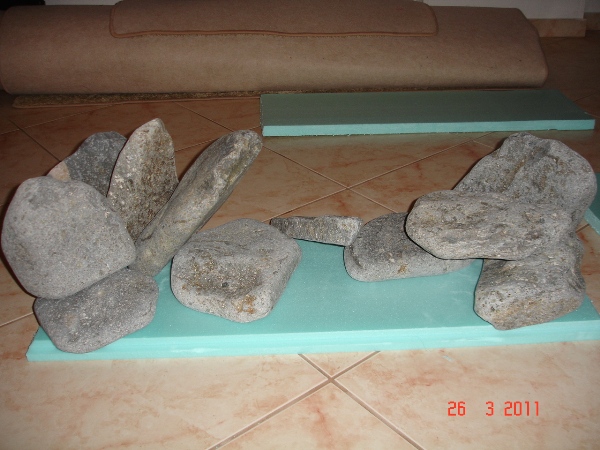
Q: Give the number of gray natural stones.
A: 11